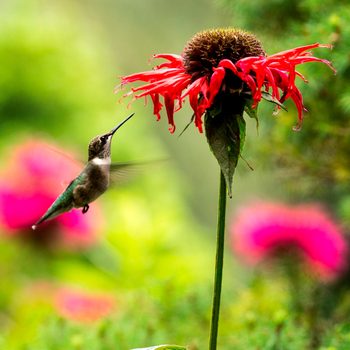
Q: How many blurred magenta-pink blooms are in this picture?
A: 3